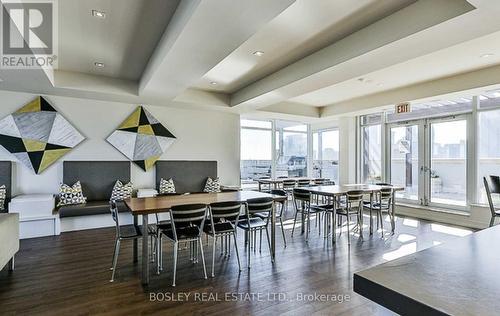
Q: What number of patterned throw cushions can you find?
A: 5